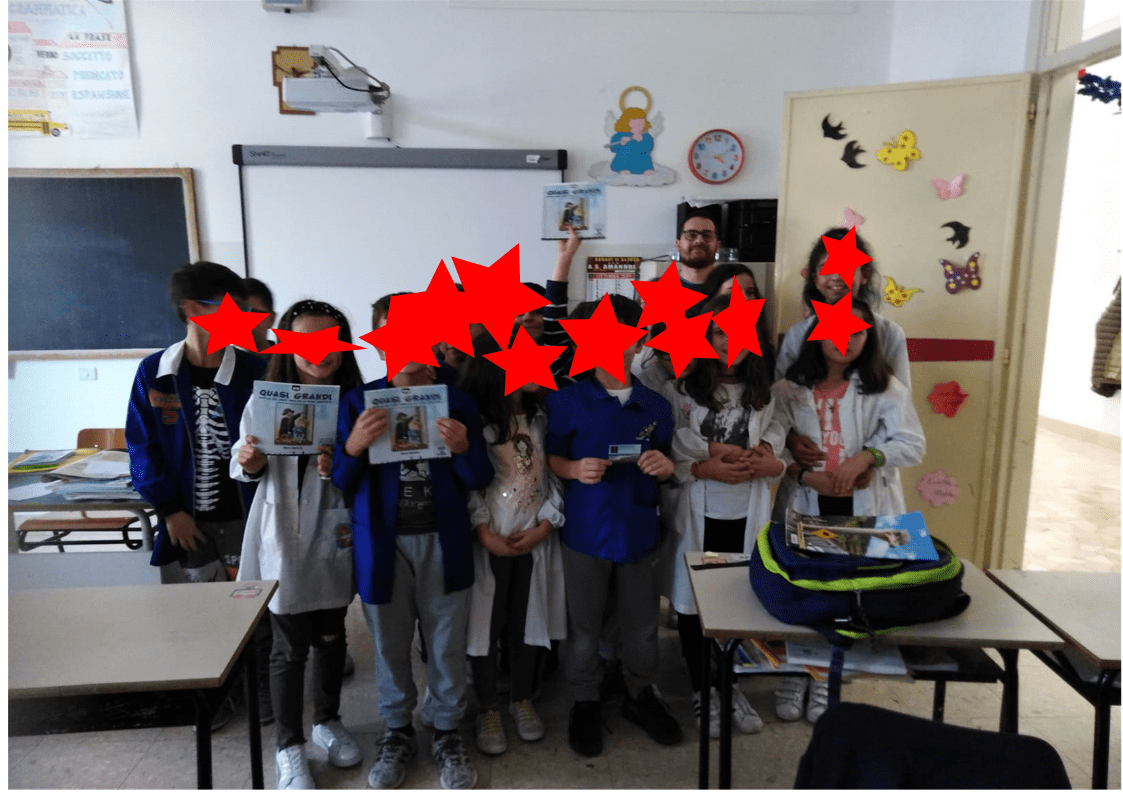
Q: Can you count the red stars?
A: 12